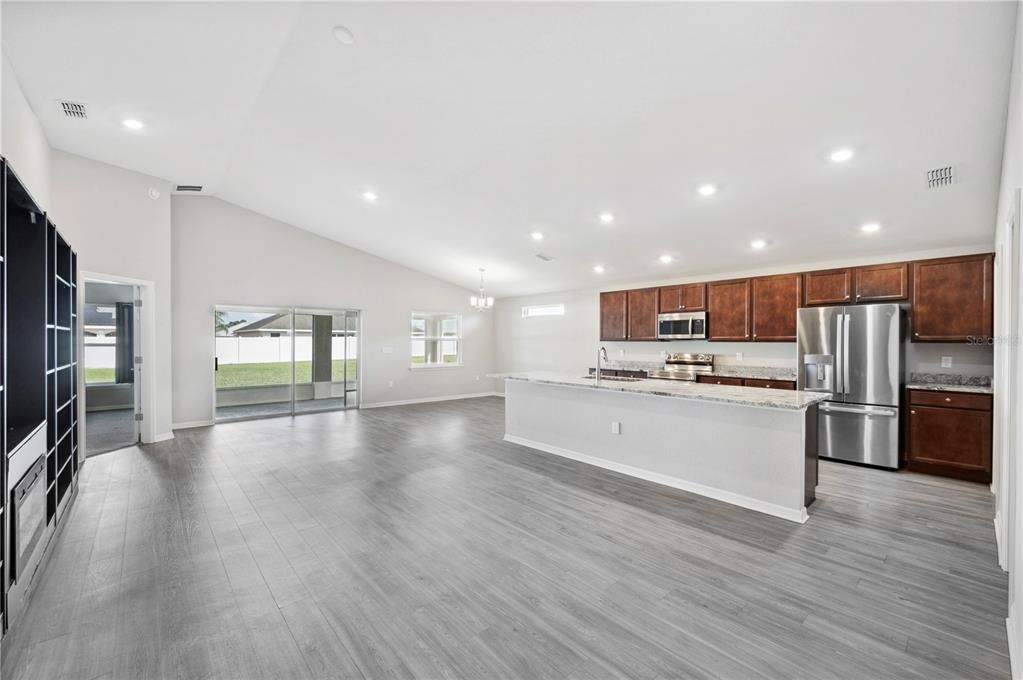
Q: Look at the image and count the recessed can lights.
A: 10